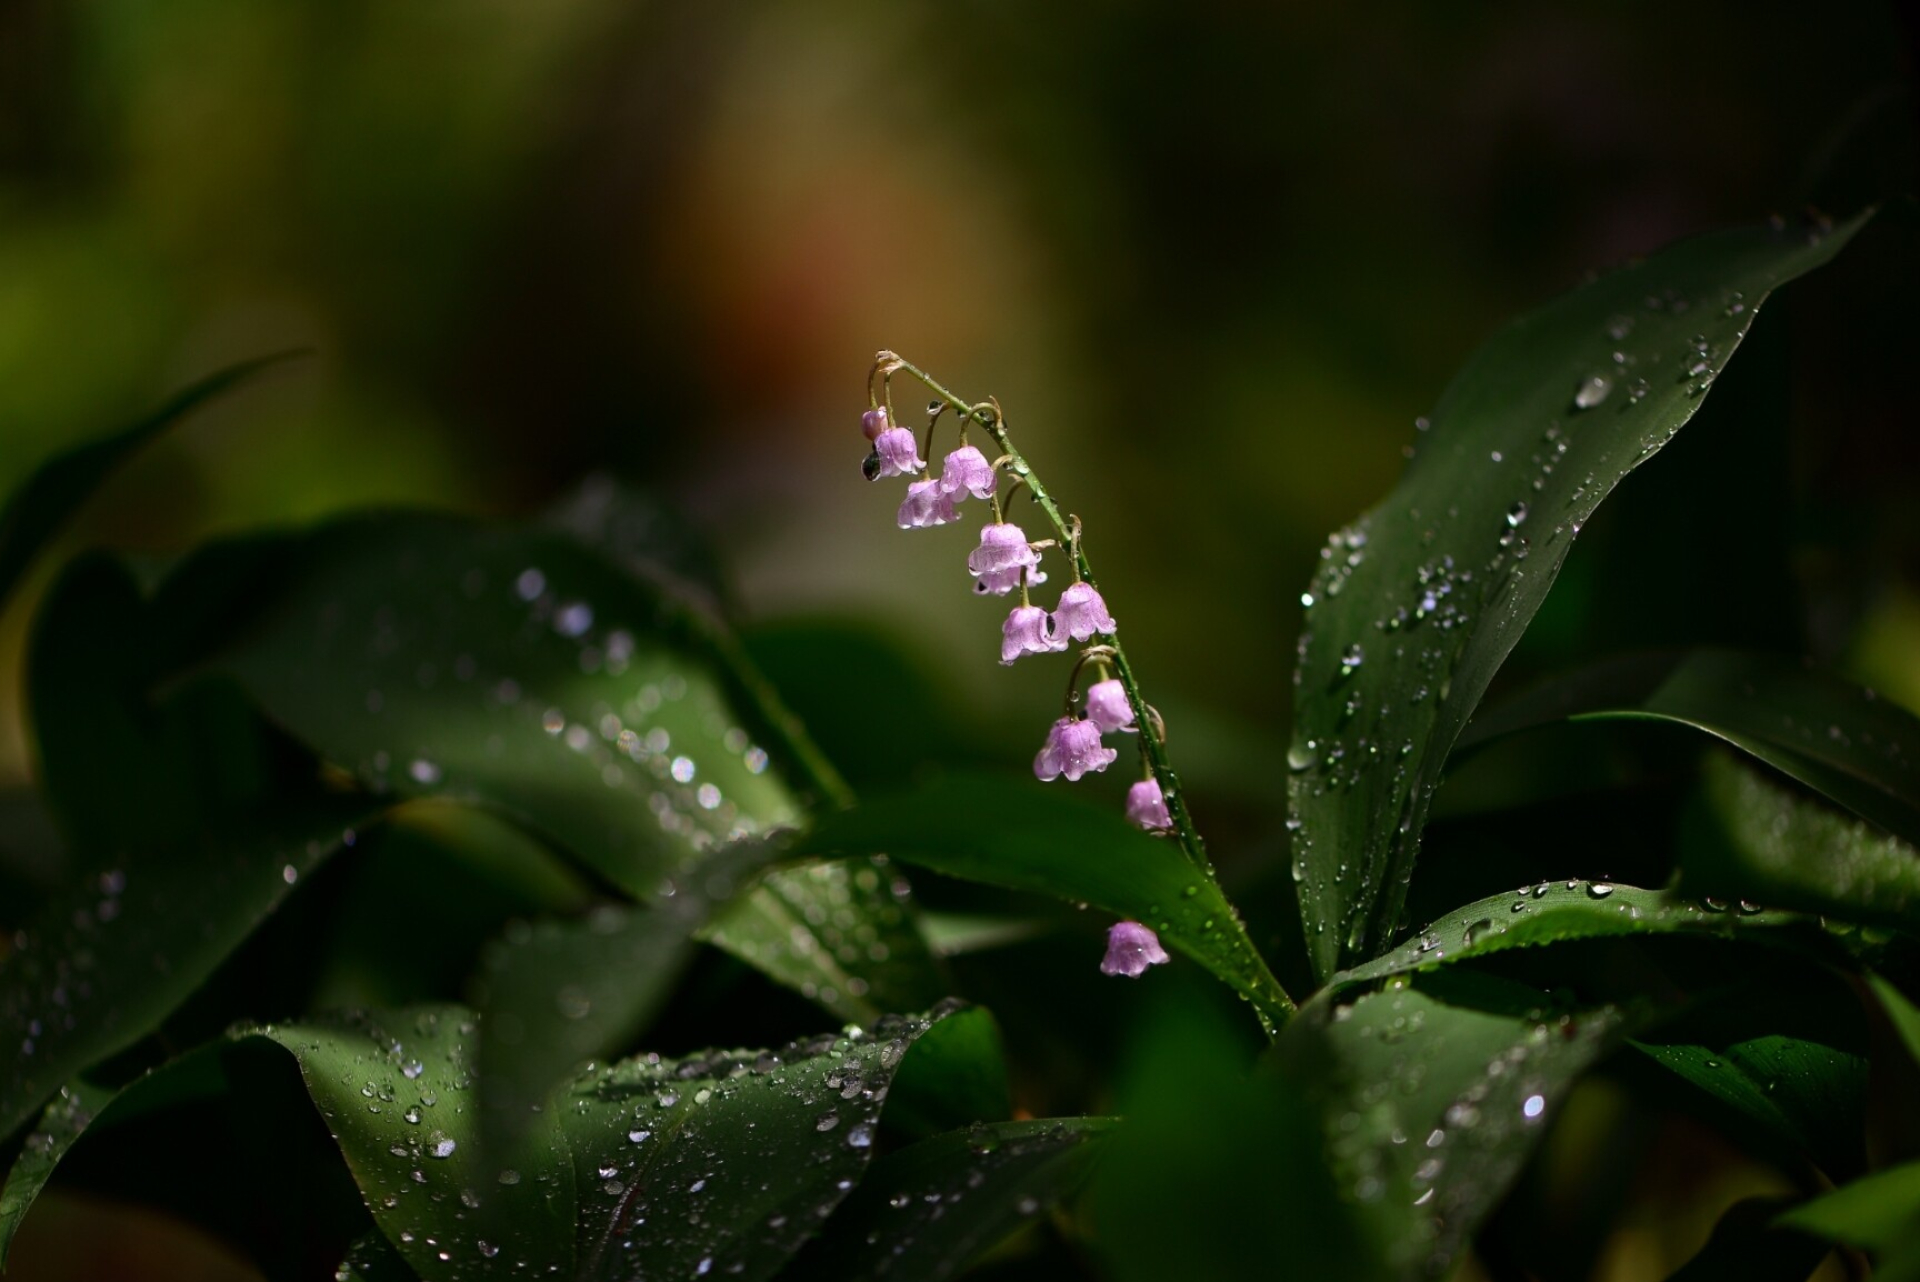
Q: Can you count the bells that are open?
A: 11